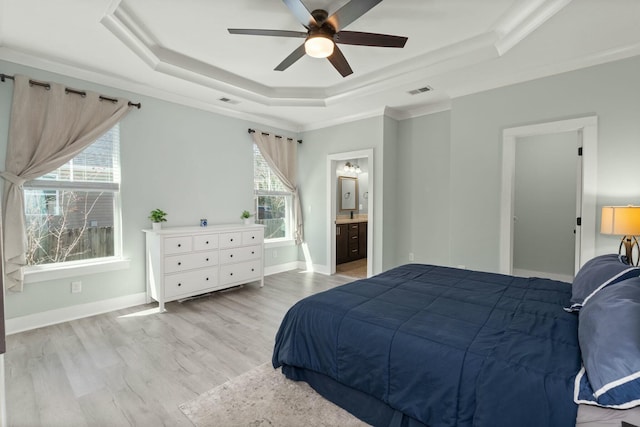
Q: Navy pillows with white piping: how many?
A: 2